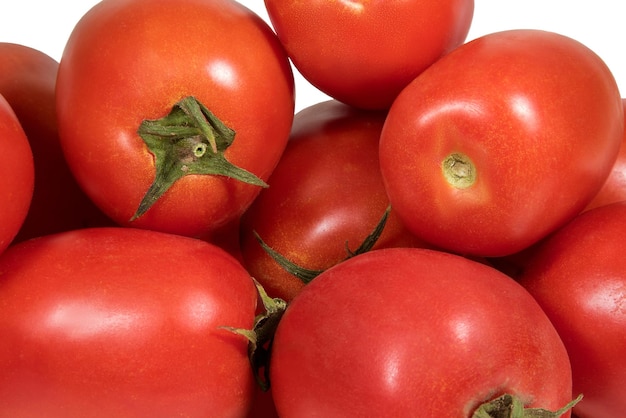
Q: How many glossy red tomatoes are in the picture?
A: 10